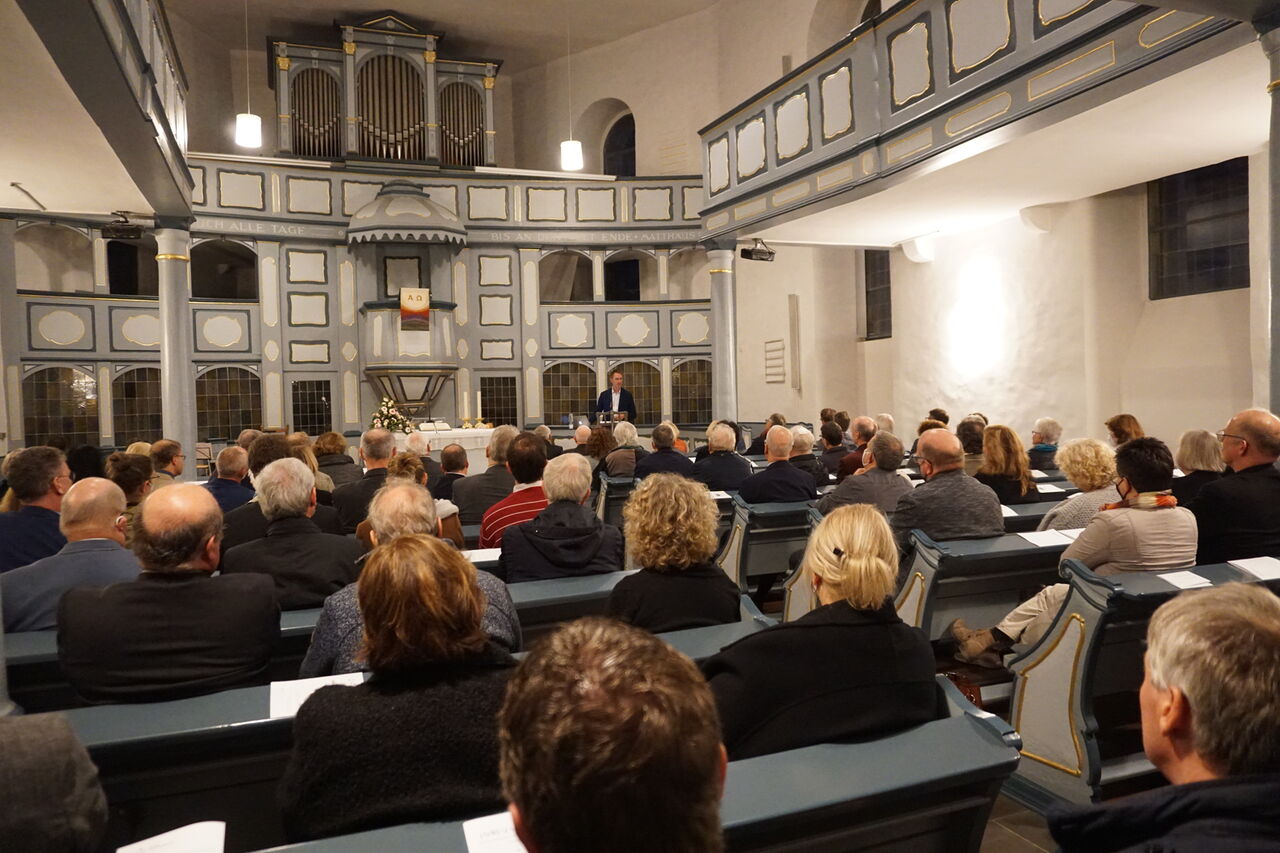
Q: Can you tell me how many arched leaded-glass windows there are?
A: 6